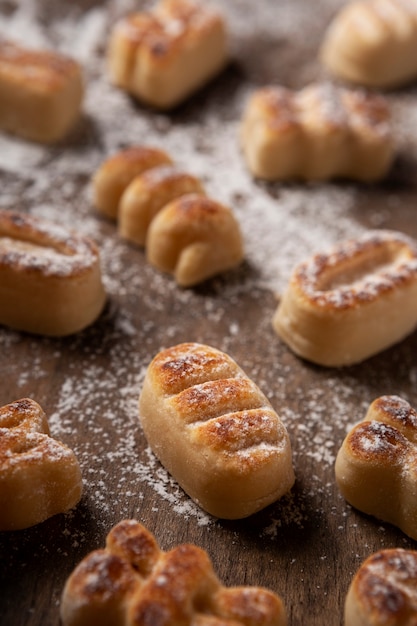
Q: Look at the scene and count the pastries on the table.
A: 12